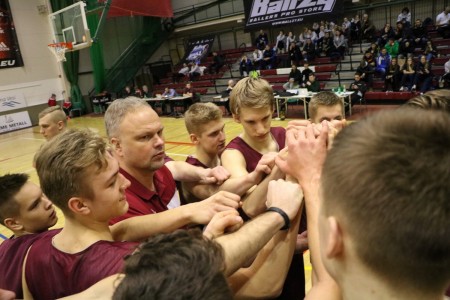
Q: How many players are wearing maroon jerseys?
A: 4